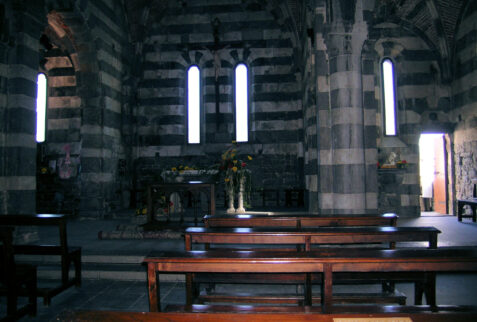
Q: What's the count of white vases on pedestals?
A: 2